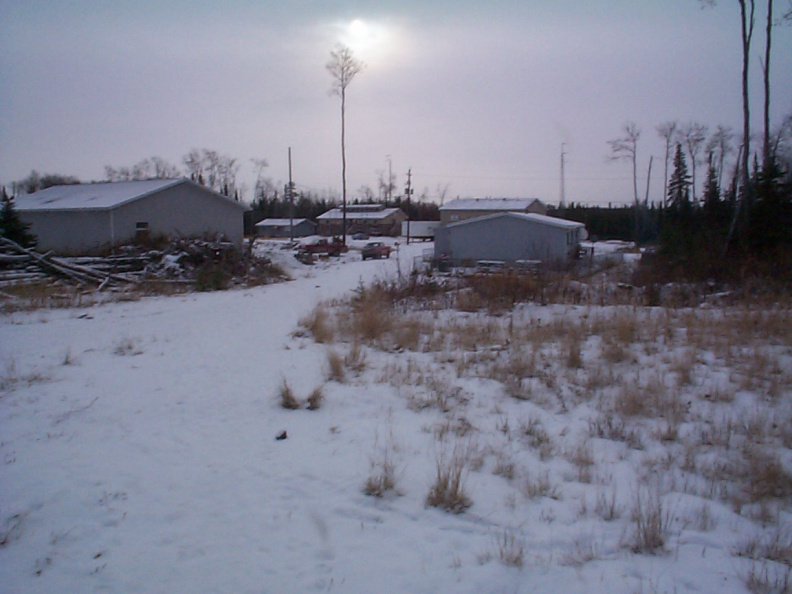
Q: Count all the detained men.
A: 0